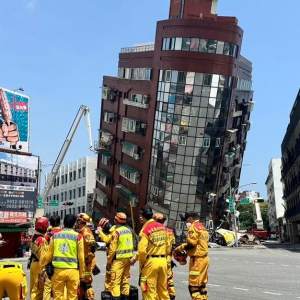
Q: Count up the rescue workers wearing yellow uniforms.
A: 10